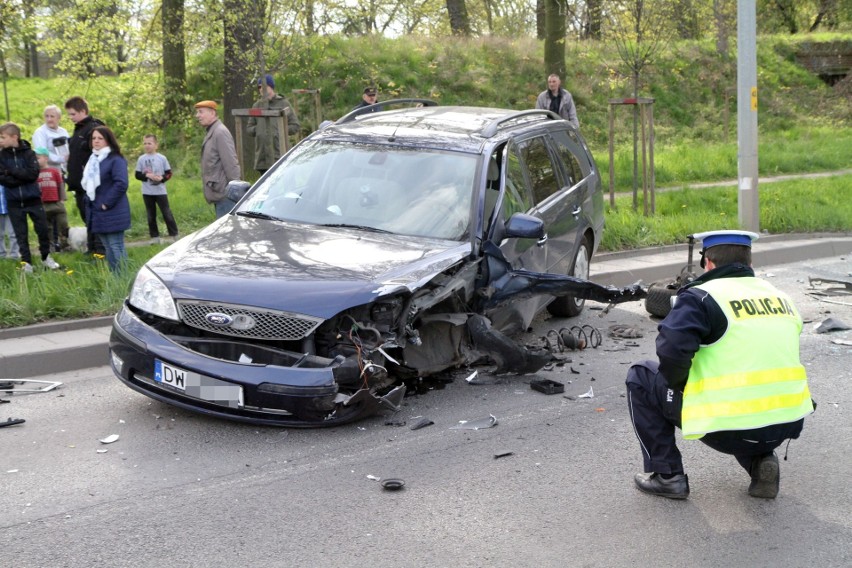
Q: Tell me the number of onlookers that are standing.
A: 11